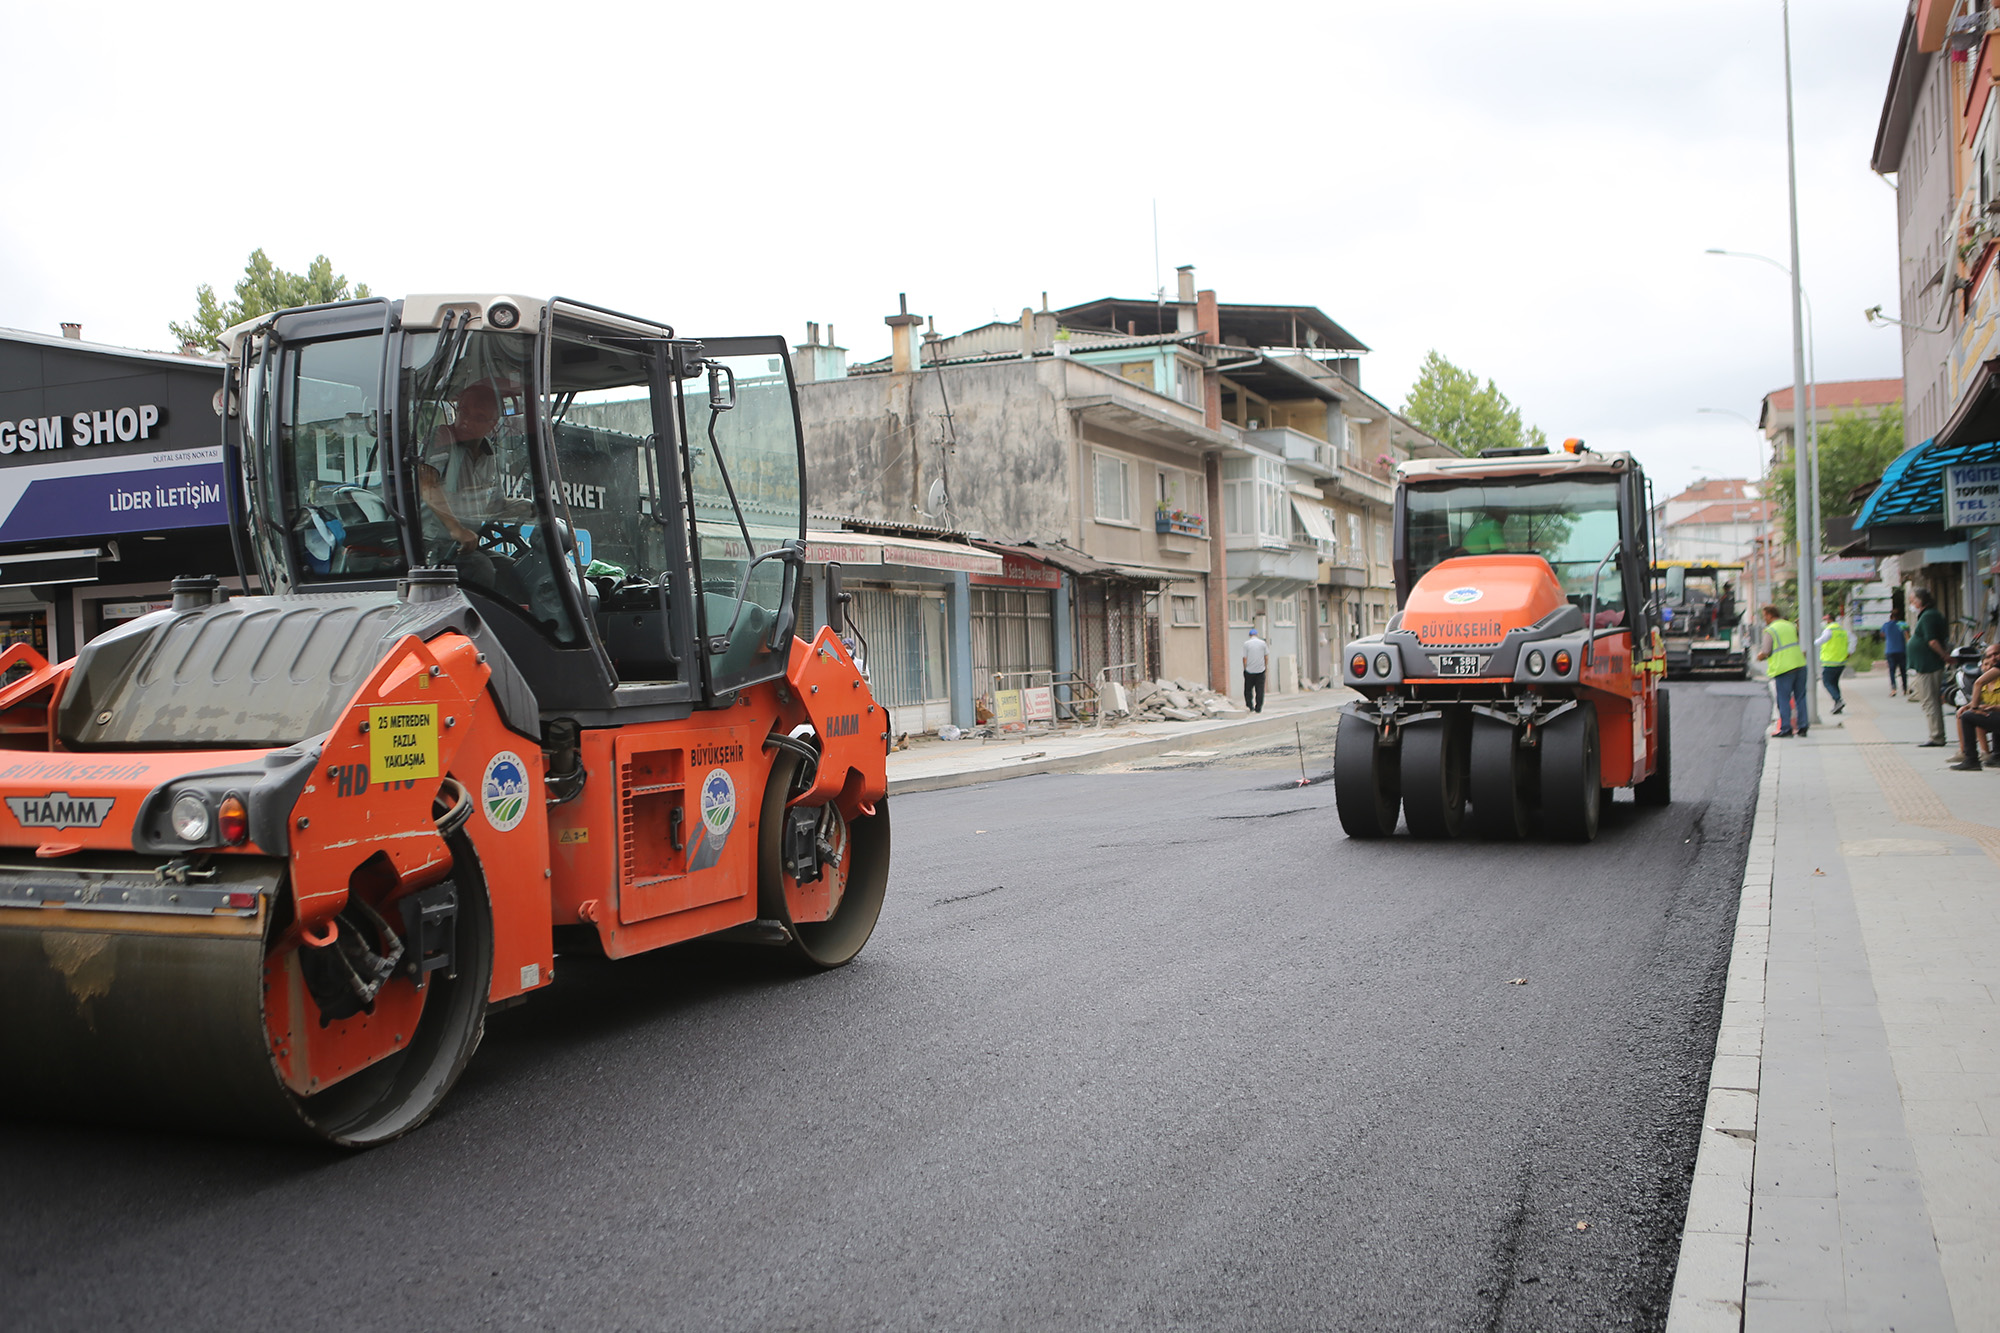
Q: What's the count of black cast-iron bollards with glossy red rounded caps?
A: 0